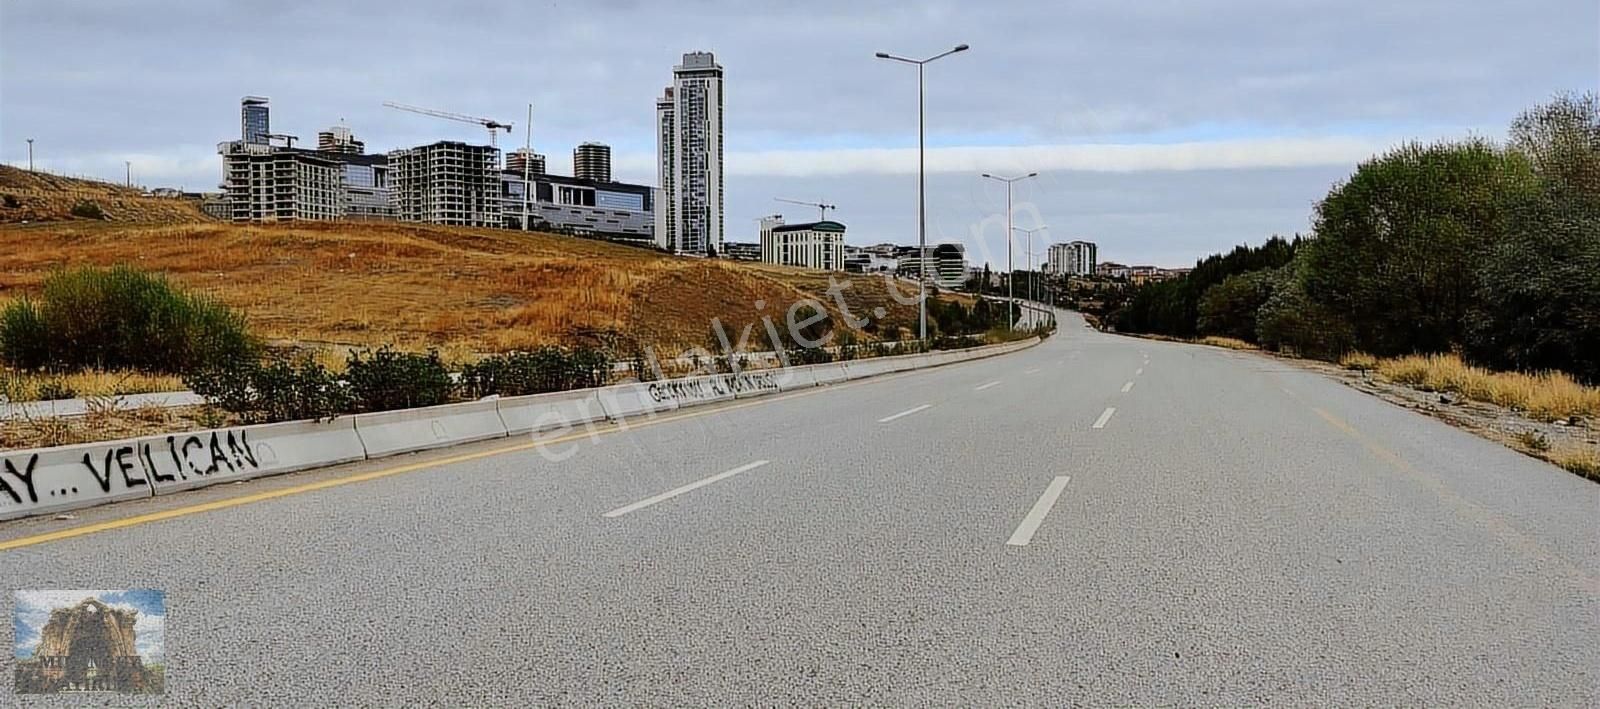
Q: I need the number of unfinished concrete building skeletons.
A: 2